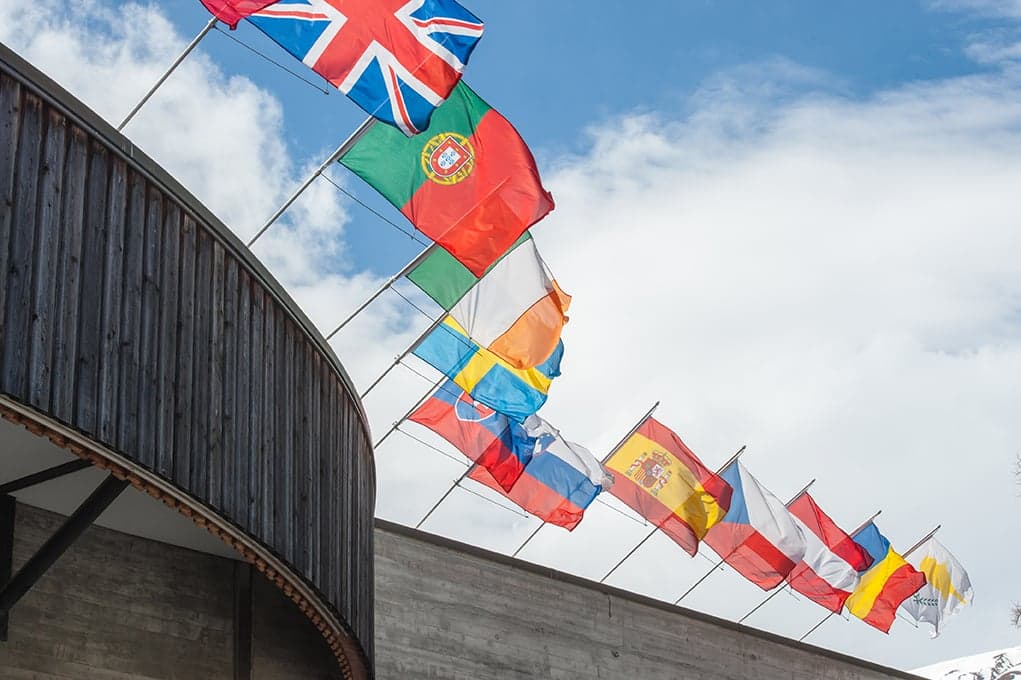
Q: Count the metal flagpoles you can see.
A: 11